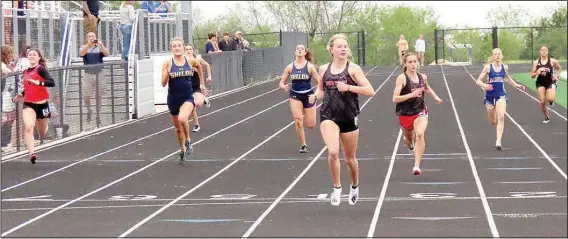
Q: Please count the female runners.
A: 8